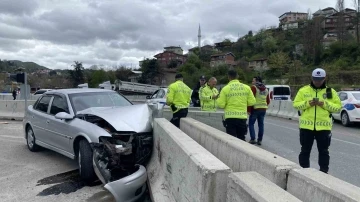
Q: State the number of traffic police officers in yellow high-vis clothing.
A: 4